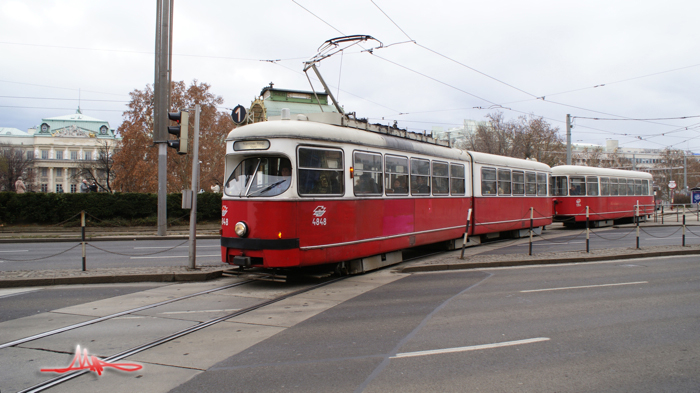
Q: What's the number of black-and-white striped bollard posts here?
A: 6